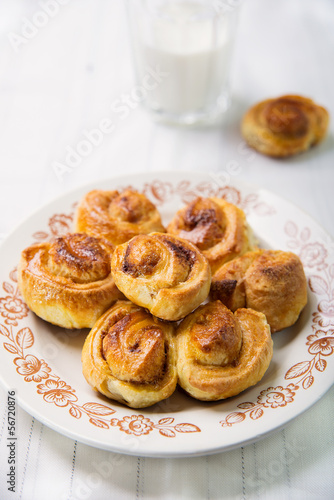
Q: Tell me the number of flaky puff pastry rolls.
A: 8